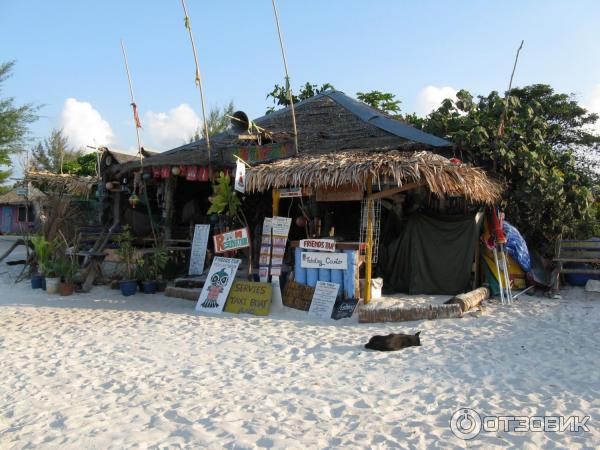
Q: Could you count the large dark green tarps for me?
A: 1